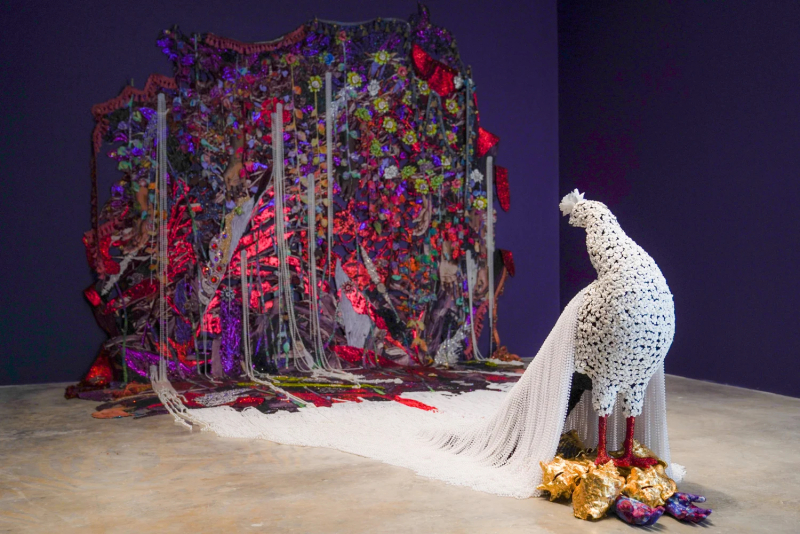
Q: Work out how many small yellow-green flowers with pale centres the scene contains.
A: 13